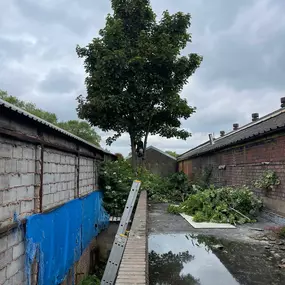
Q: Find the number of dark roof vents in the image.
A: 4